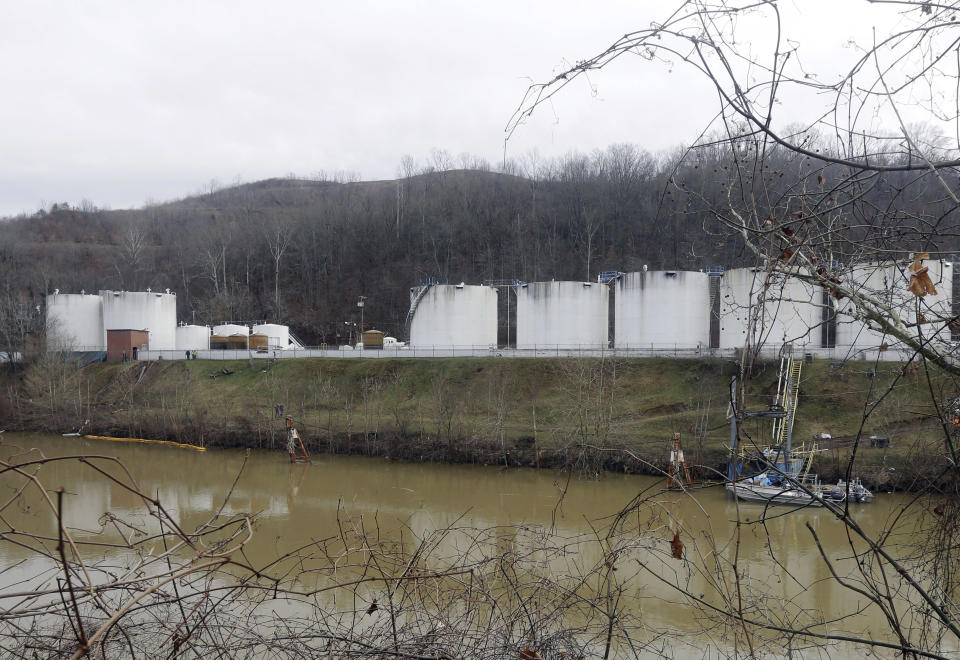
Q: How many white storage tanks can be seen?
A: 10